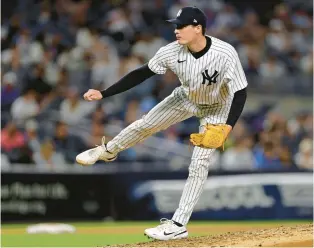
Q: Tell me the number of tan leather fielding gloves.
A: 1